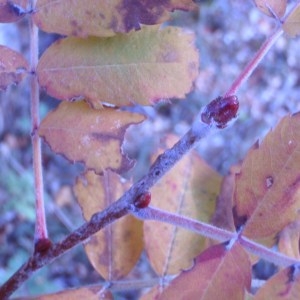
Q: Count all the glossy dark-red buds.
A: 3